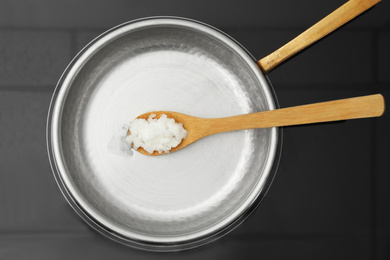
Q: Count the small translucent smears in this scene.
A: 1